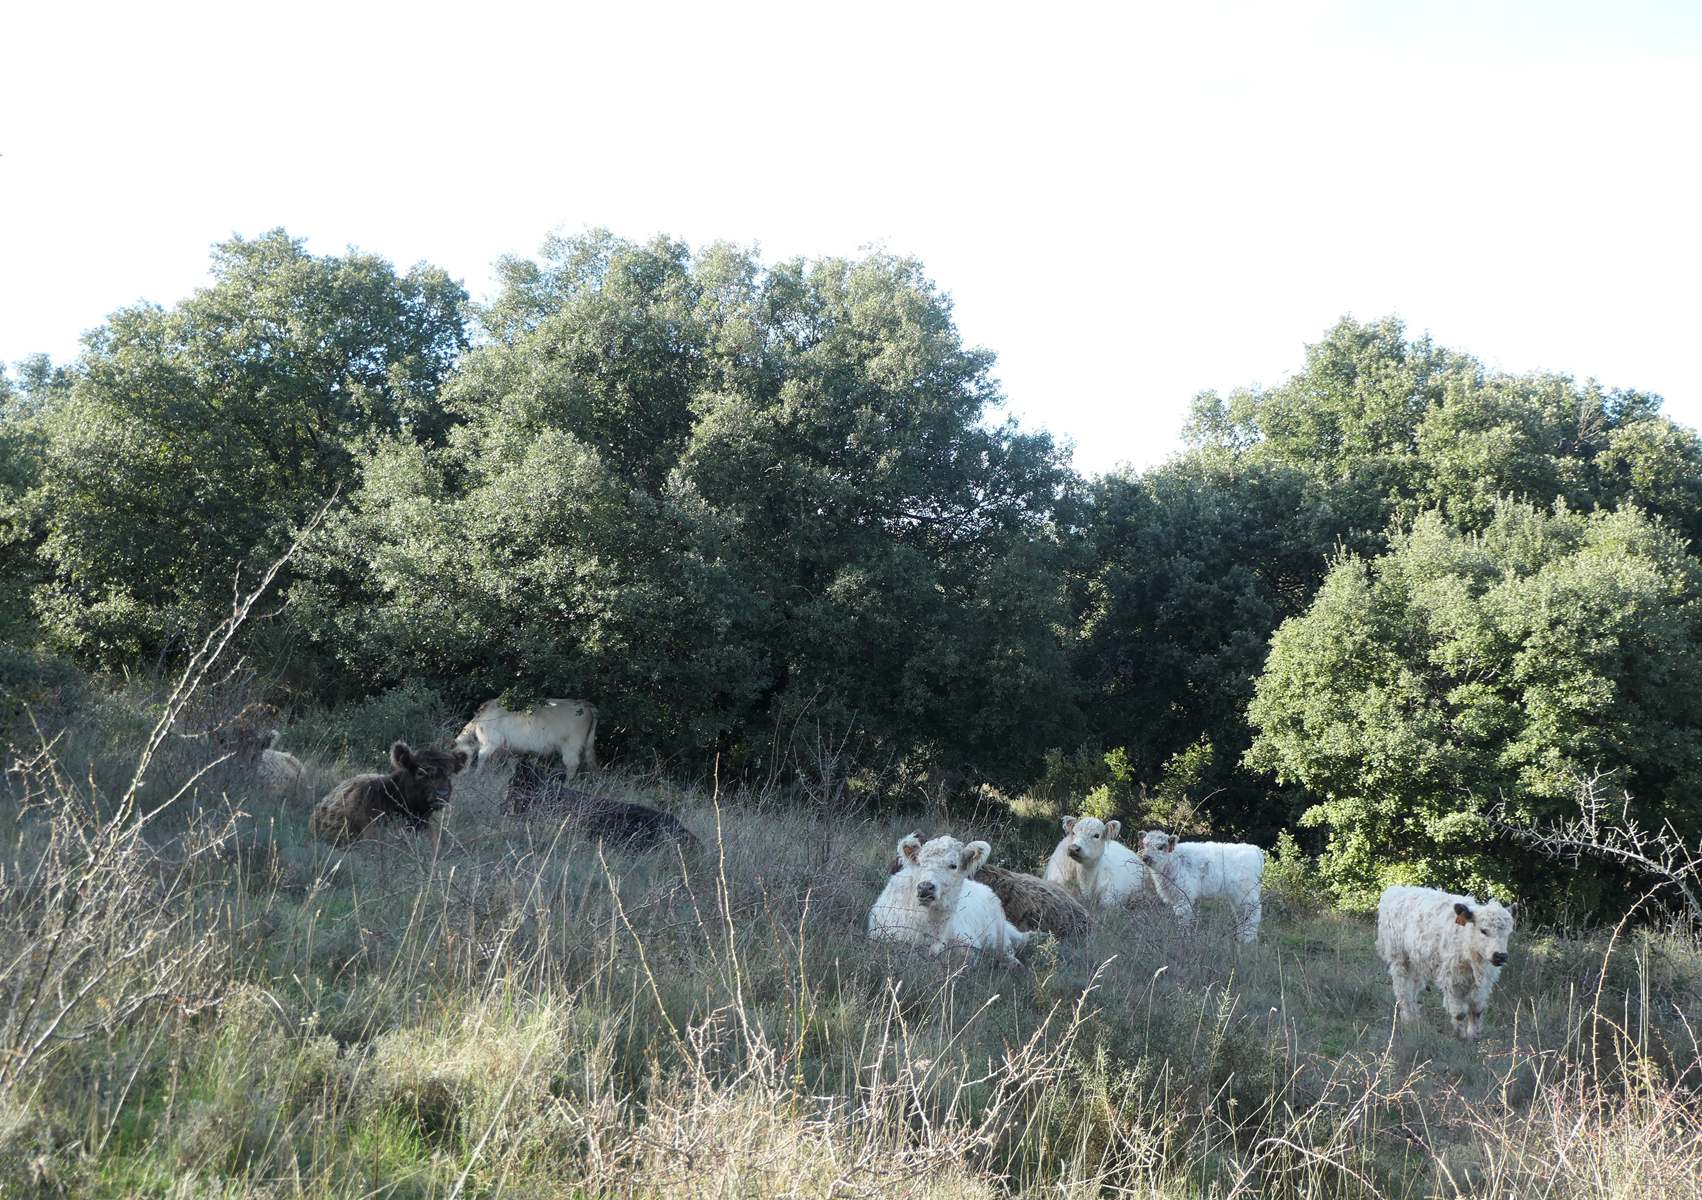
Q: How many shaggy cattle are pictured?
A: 9